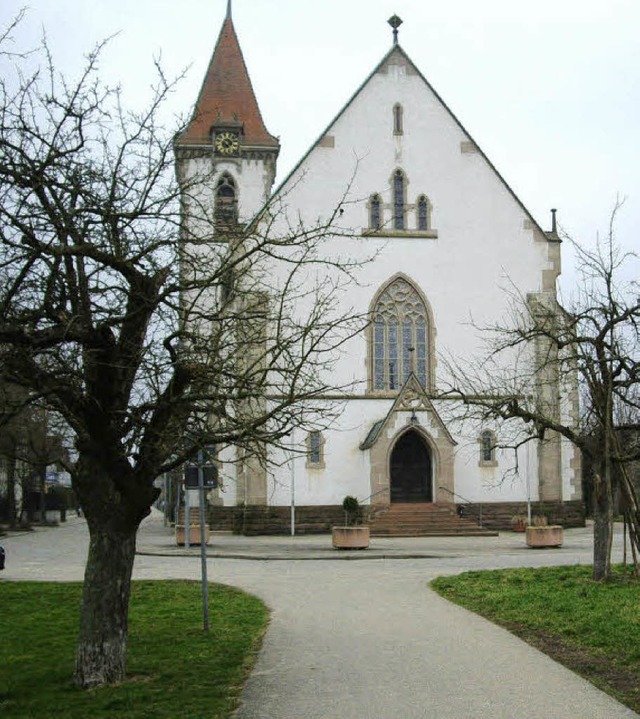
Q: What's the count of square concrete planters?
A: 3